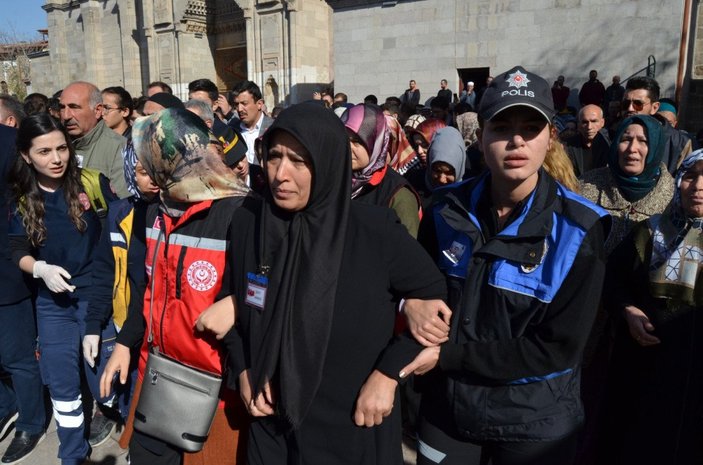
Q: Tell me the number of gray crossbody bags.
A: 1